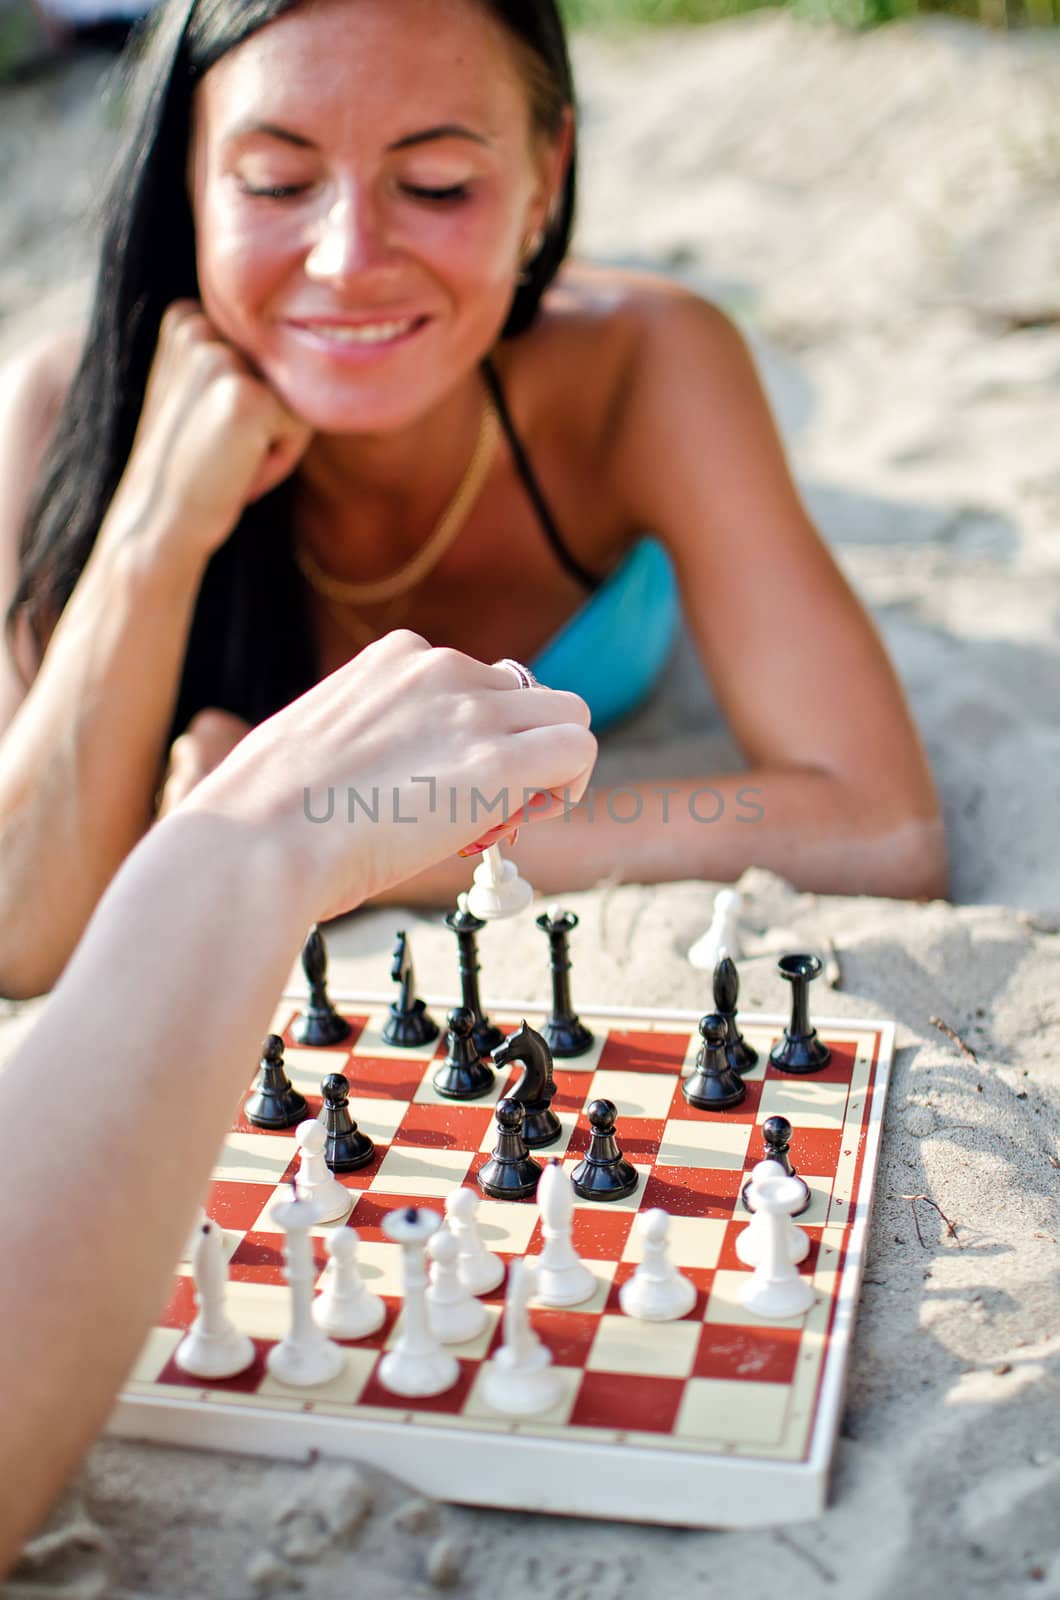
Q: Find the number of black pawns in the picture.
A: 7